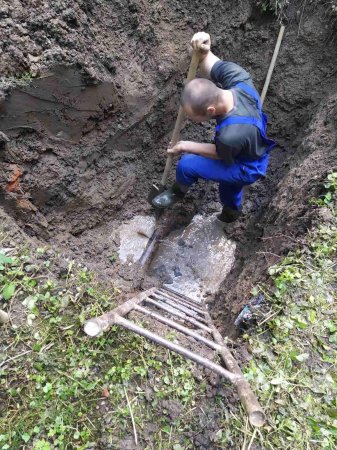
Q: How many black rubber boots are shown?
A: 2